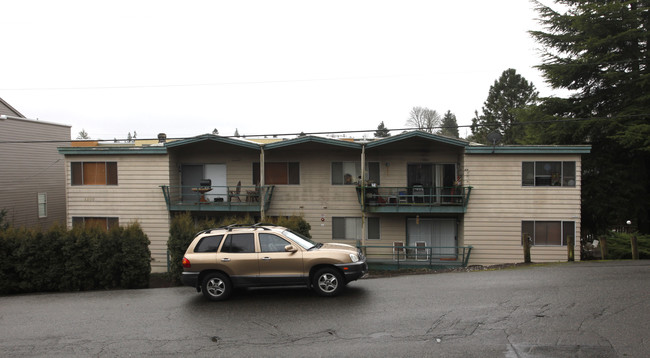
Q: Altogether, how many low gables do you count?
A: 3